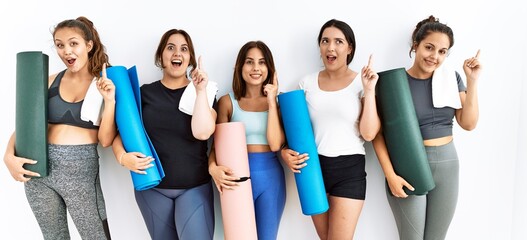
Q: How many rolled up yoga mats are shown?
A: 5